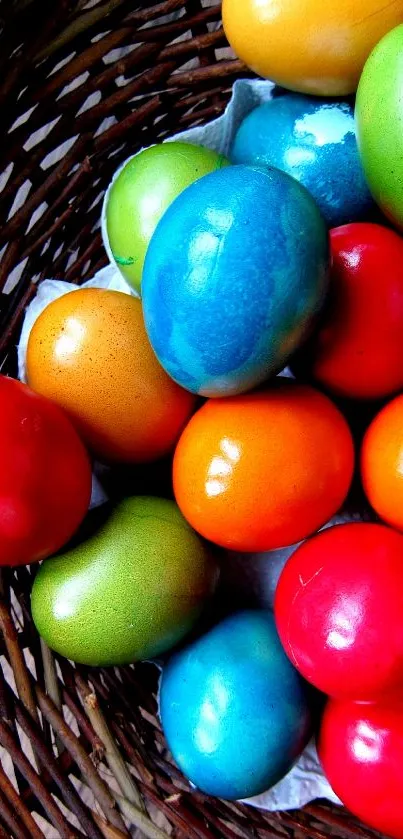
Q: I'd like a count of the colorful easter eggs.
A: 14